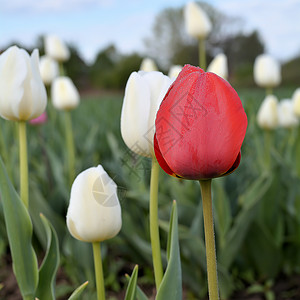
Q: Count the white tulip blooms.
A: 14